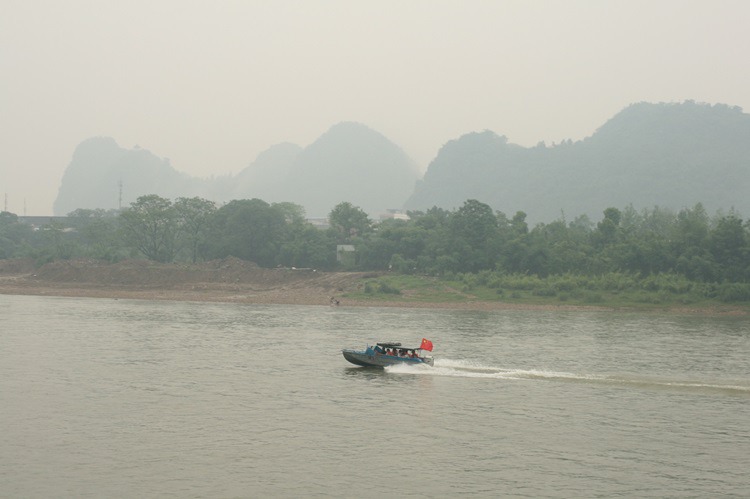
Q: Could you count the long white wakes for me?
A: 1